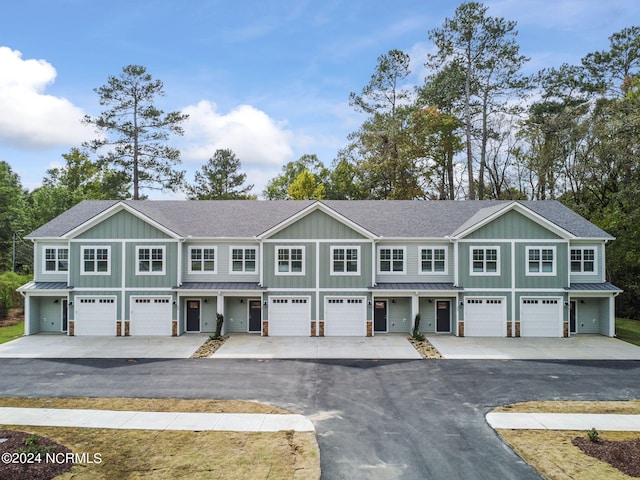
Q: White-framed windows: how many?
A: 12